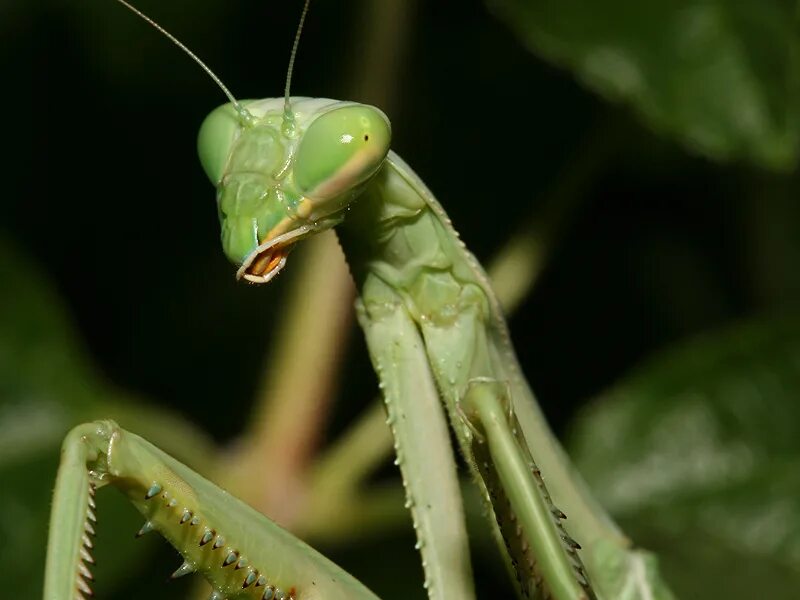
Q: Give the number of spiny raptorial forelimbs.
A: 2